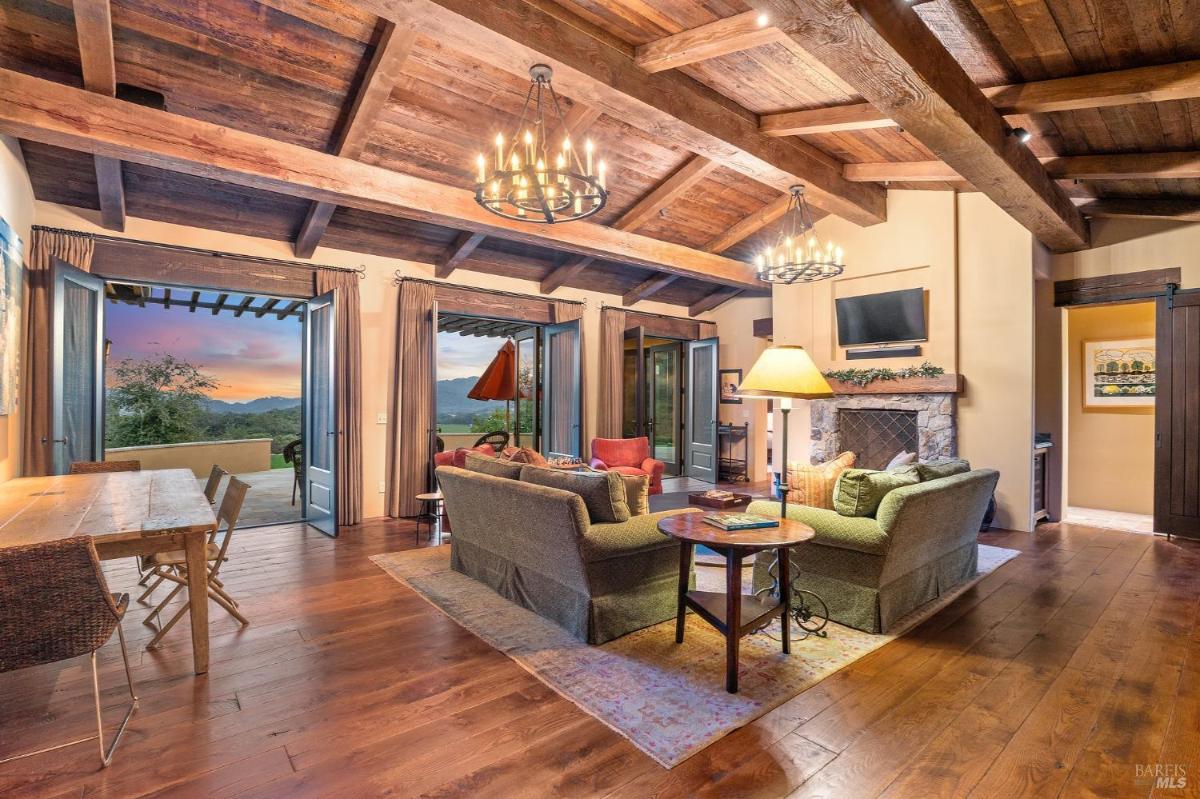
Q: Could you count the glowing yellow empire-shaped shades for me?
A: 1